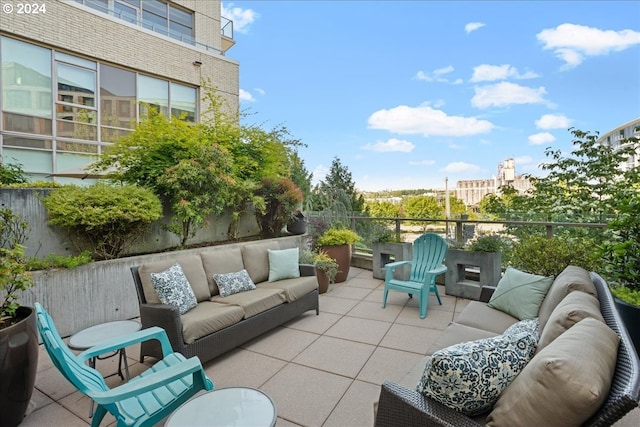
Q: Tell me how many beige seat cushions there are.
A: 6